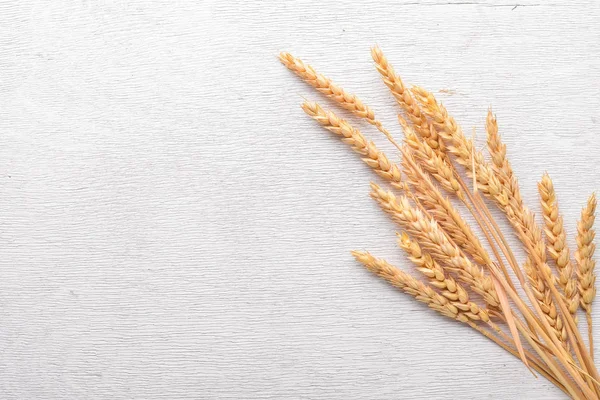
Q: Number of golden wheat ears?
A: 13